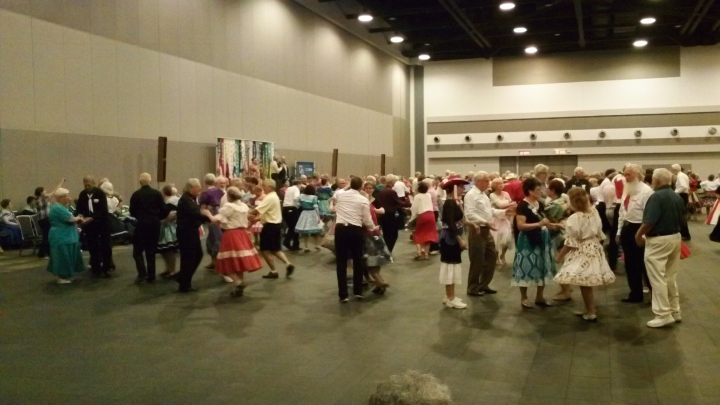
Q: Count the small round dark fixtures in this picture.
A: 9